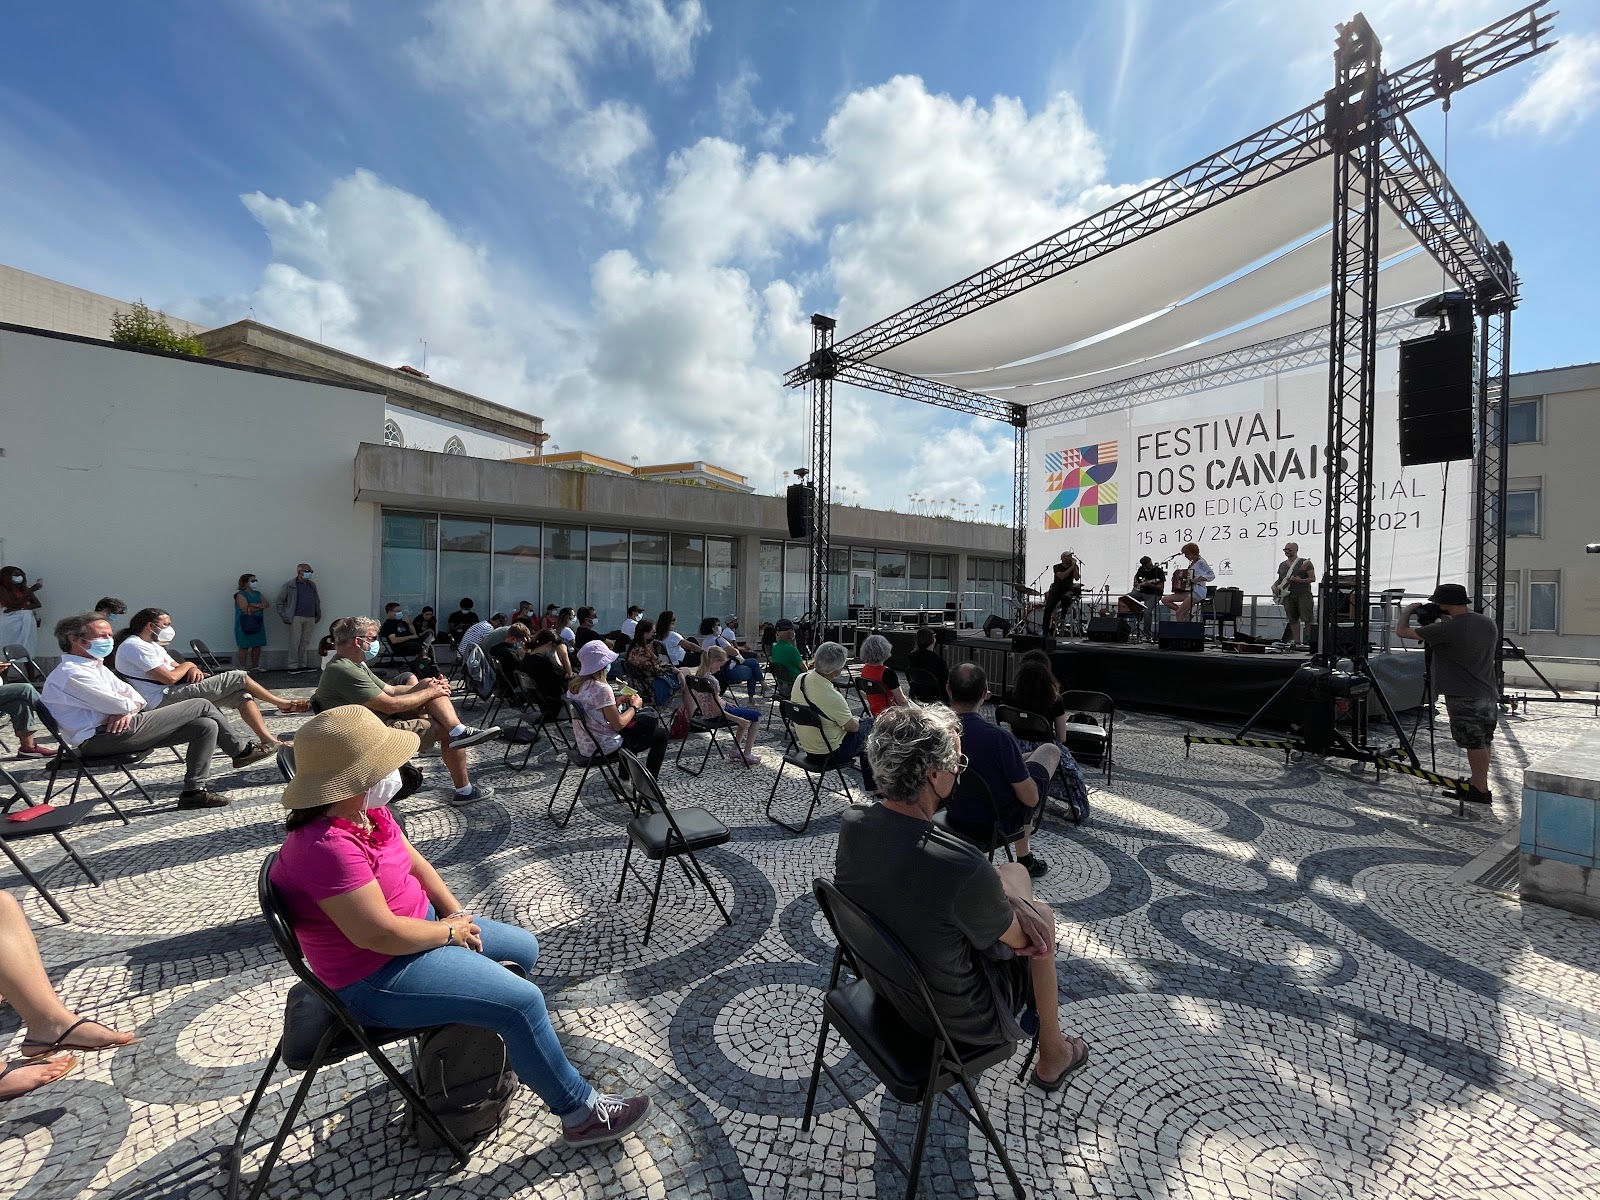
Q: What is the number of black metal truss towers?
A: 4